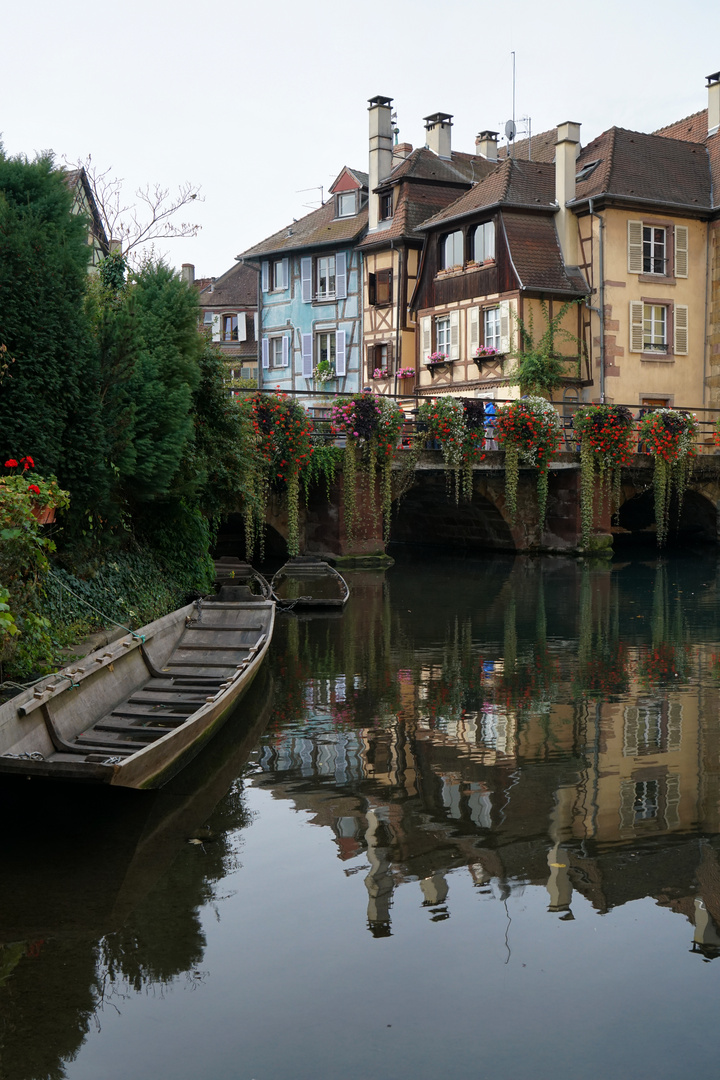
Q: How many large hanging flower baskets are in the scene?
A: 6